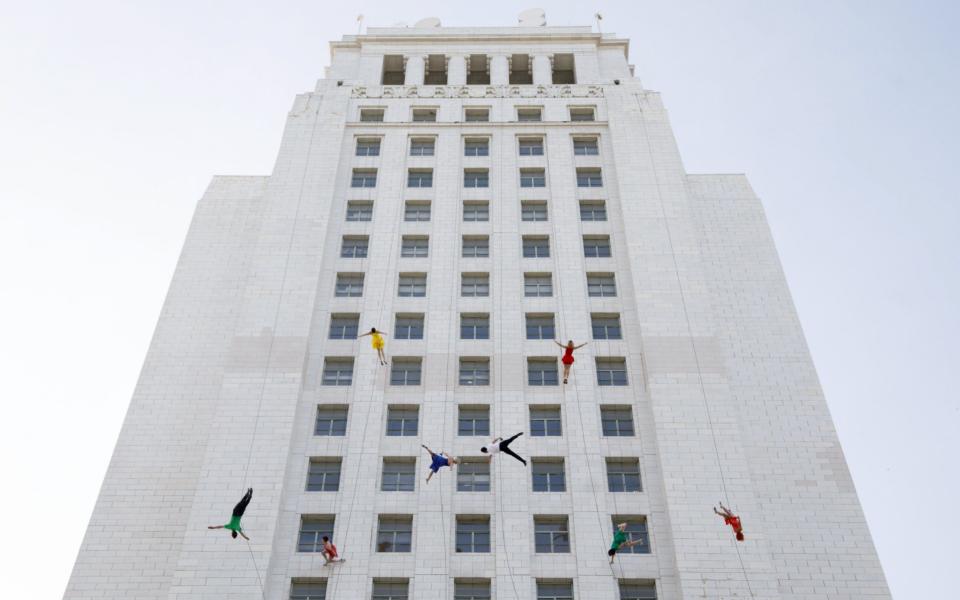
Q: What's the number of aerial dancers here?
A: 8